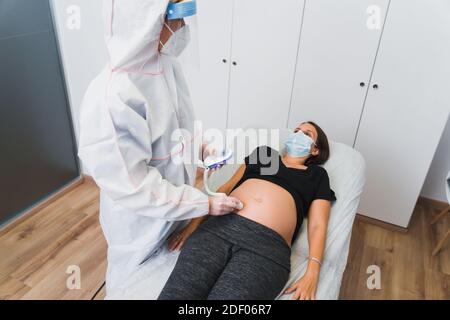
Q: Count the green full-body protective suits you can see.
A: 0